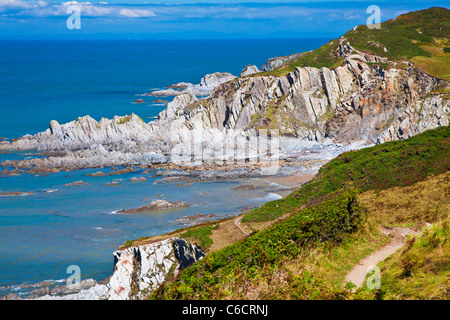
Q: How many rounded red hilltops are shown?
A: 0